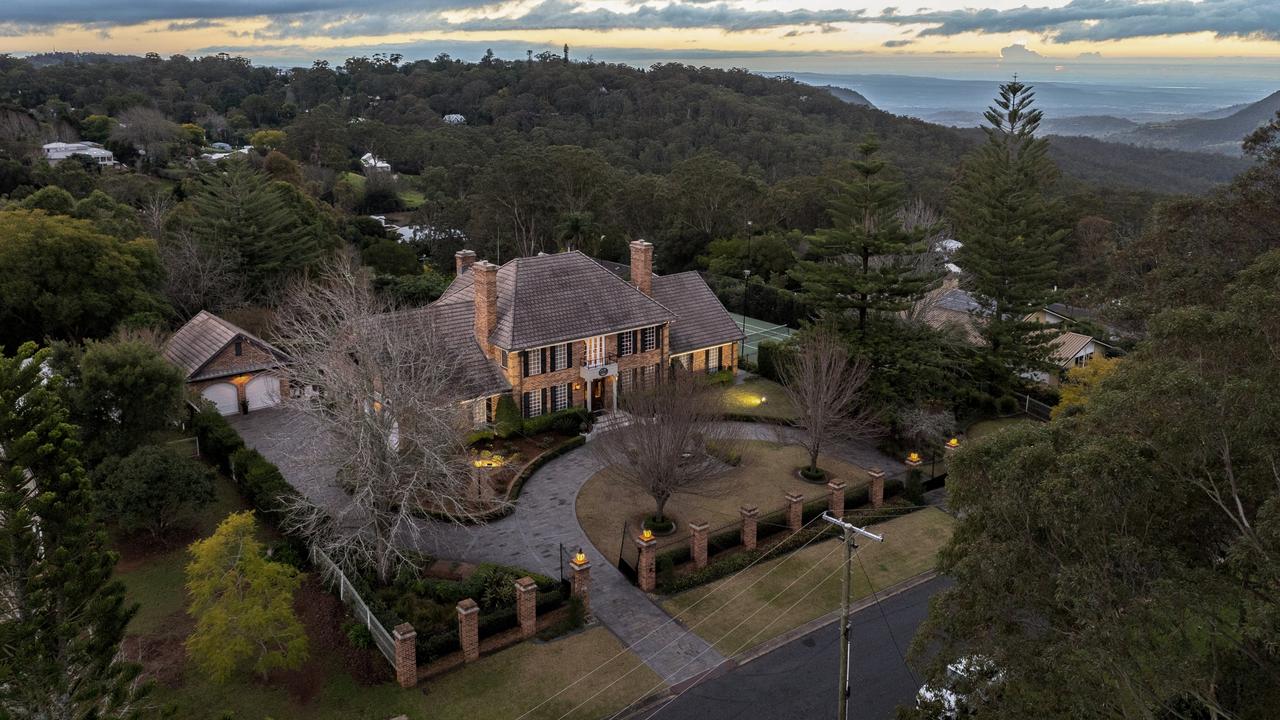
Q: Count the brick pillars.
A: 12